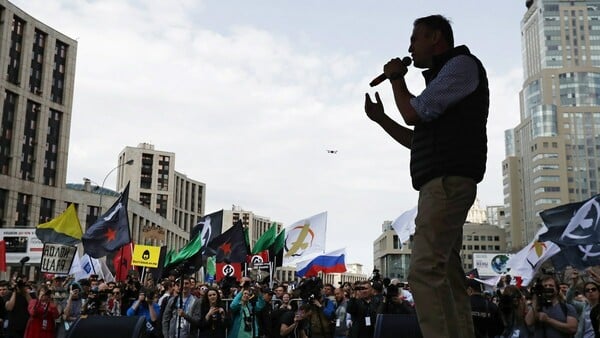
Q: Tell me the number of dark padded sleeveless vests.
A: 1